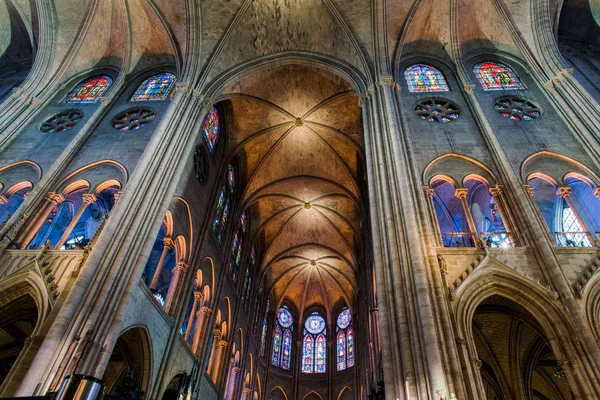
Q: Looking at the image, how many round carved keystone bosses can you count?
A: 3